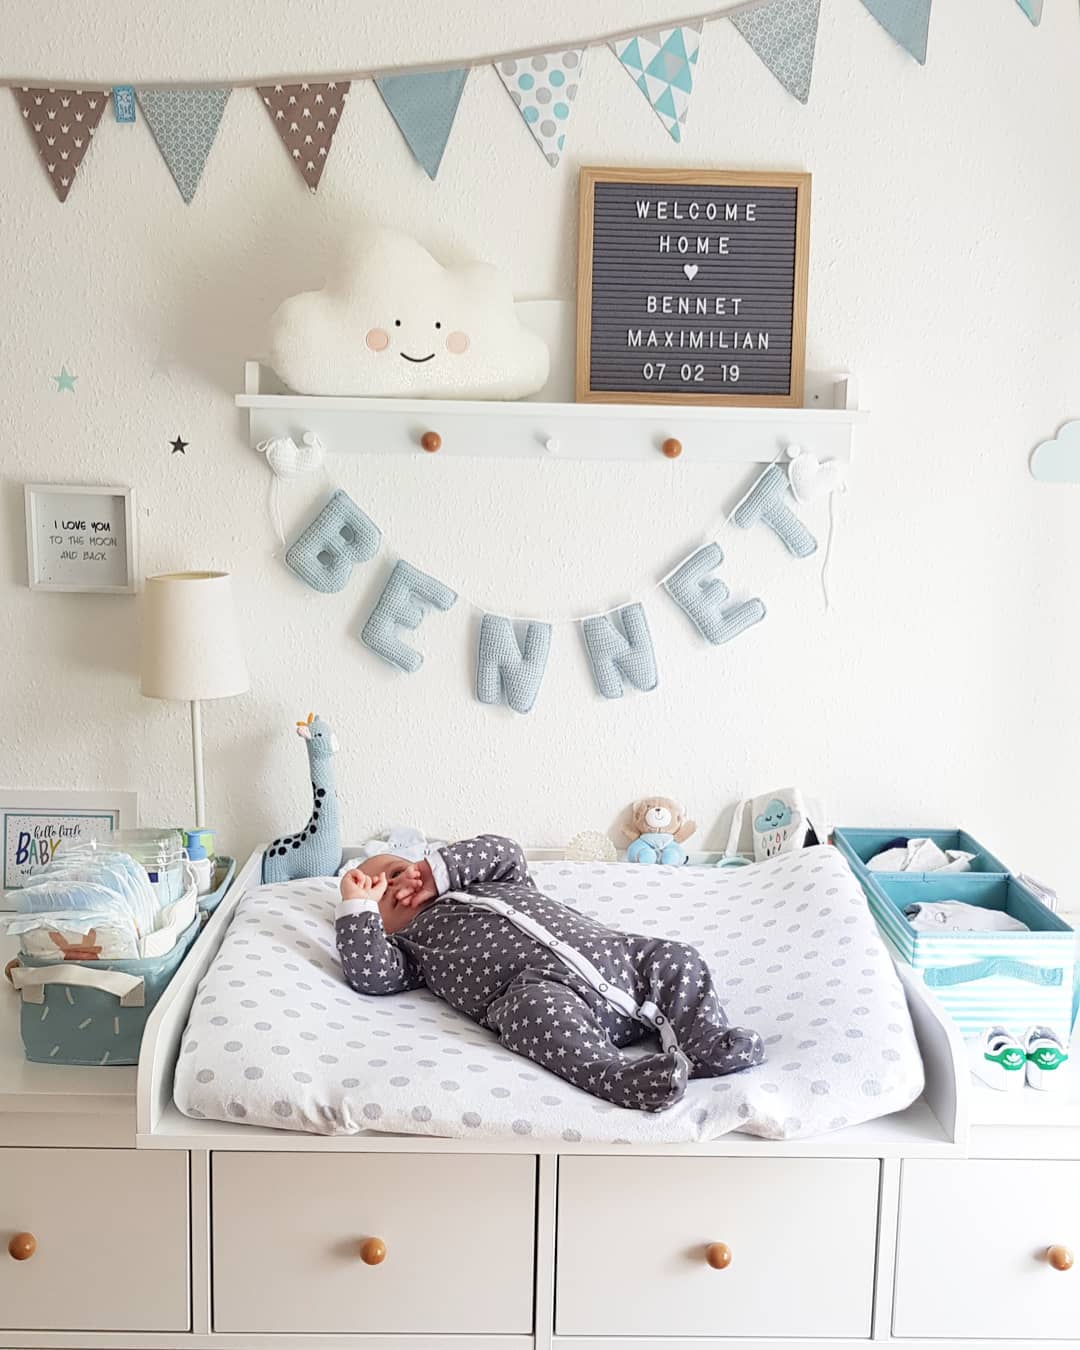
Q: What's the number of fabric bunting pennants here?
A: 9